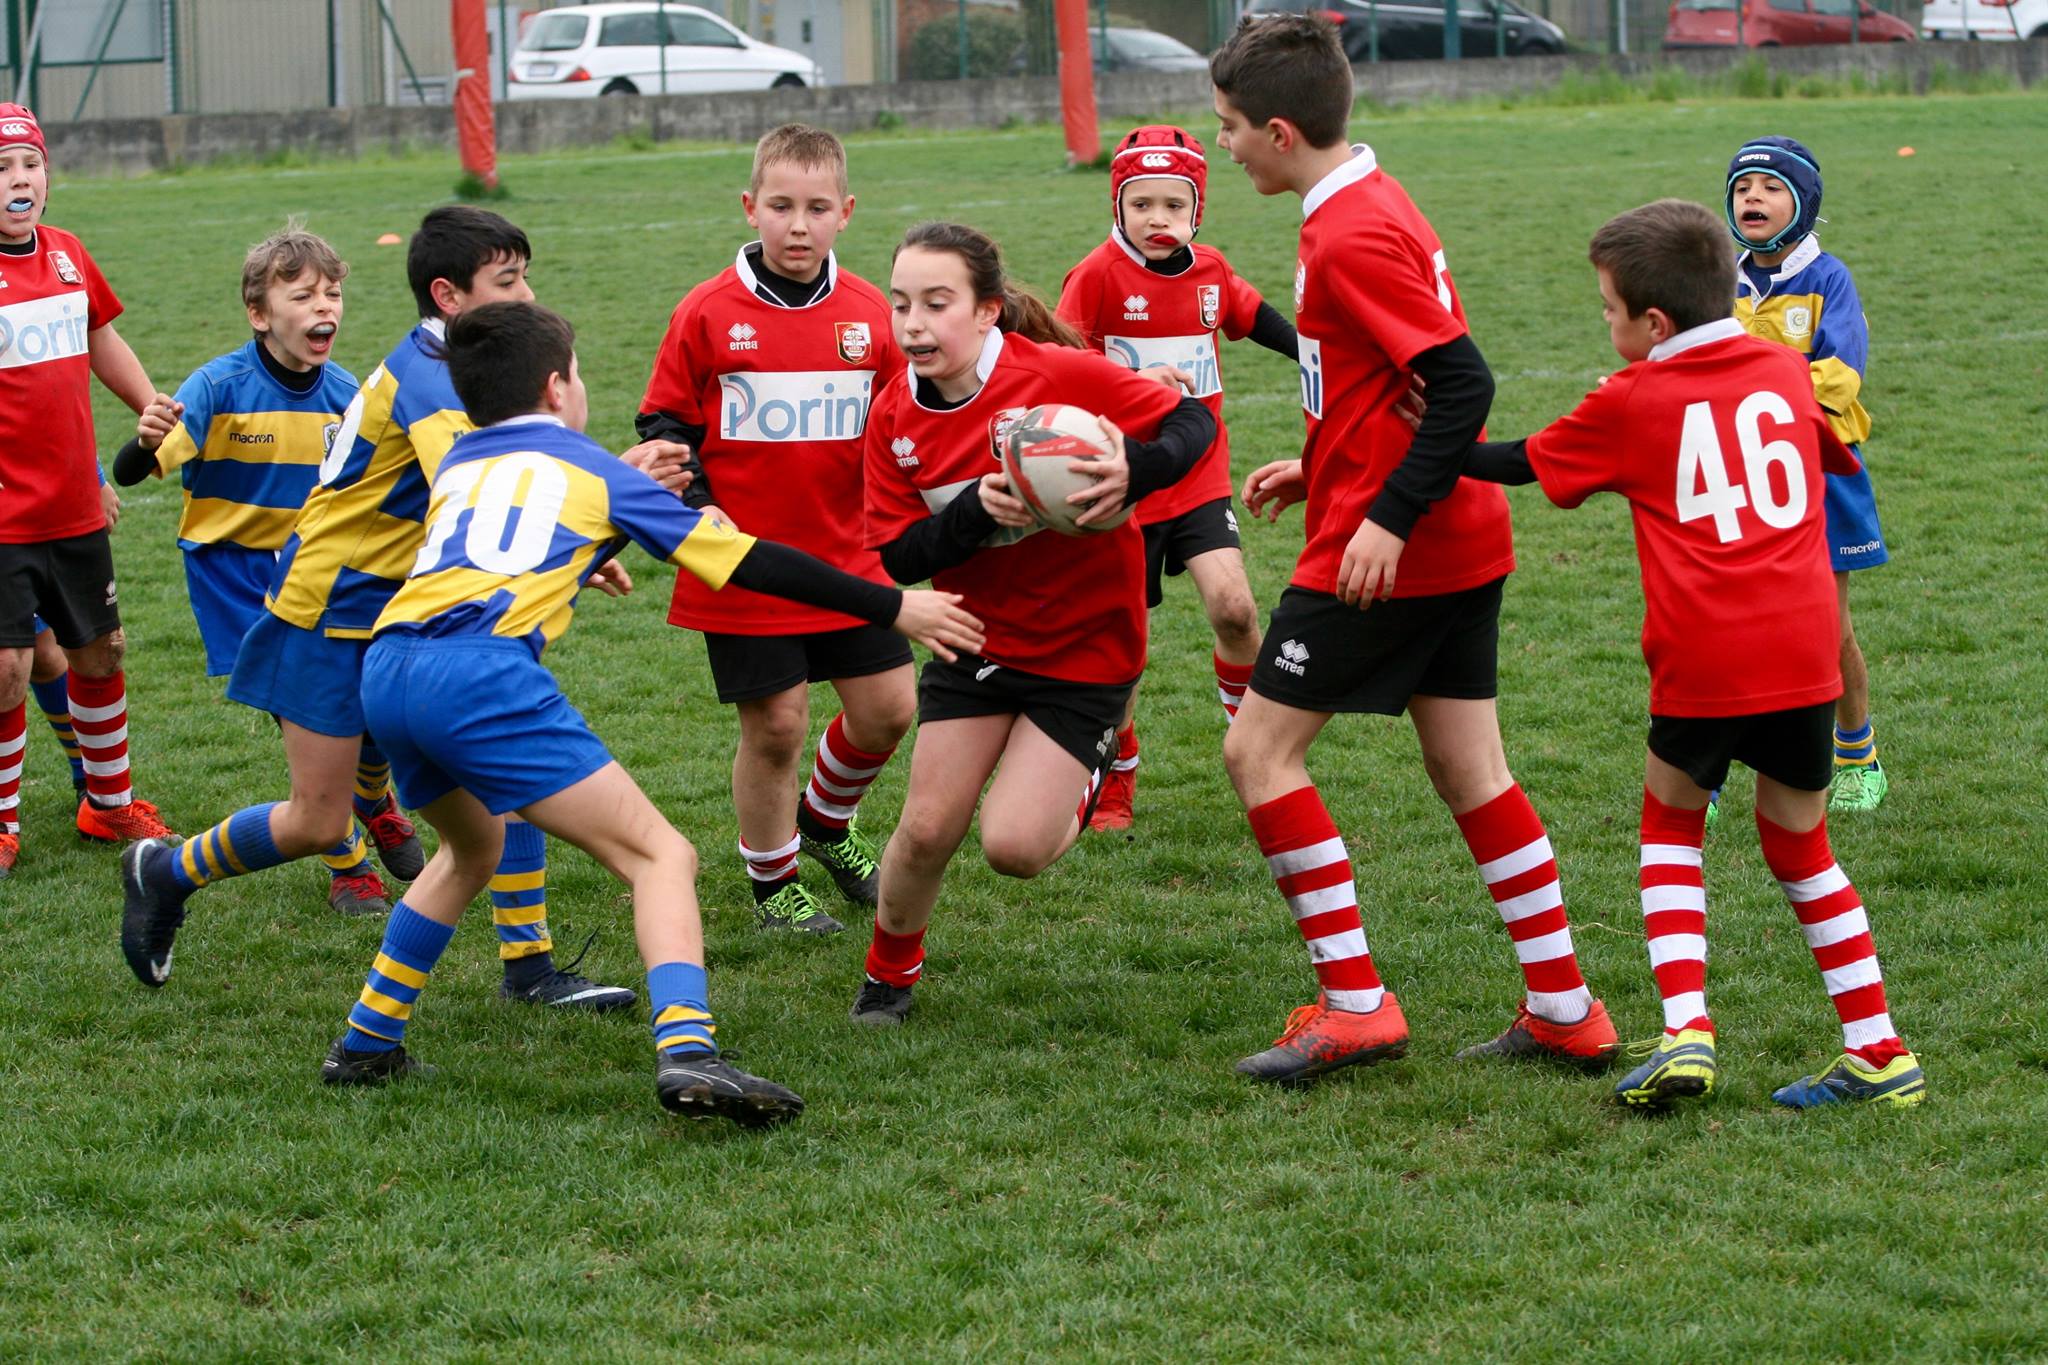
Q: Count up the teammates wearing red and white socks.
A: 6